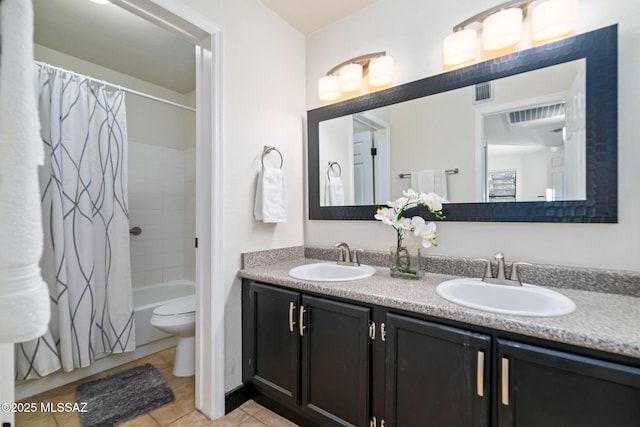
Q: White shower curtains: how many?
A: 1